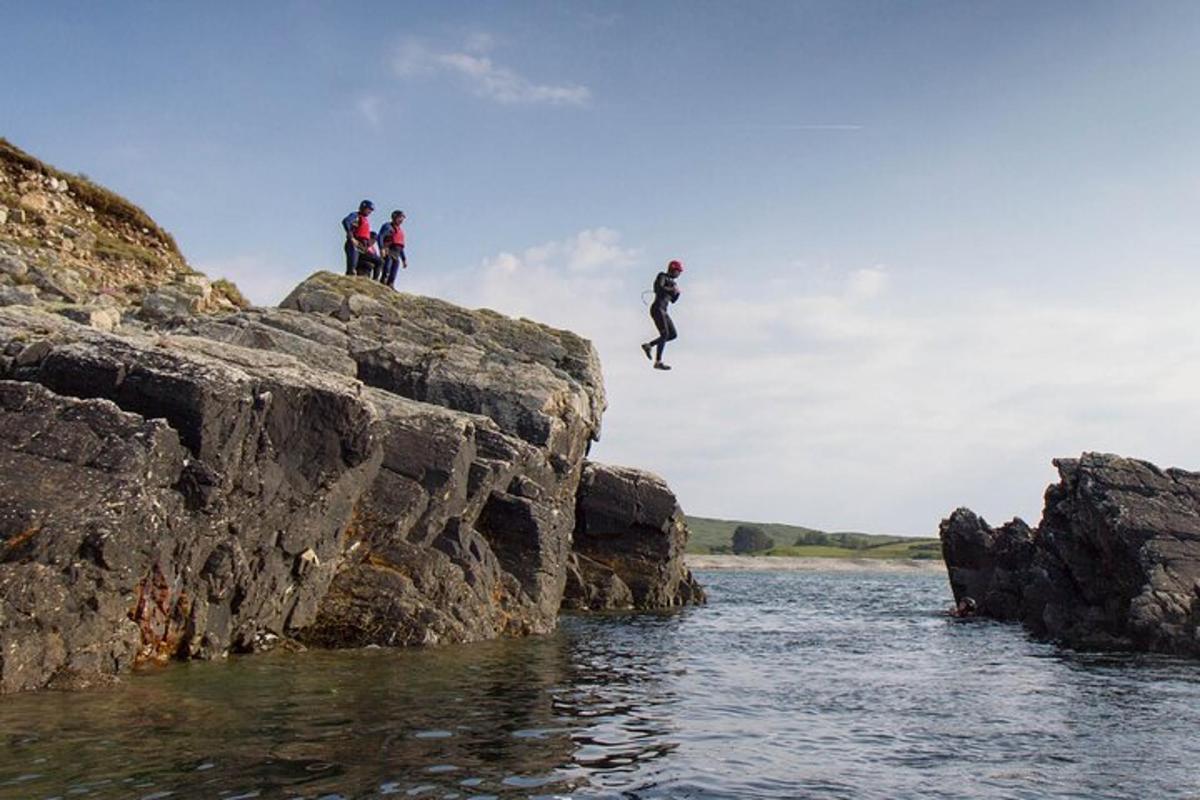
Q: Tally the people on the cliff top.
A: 3